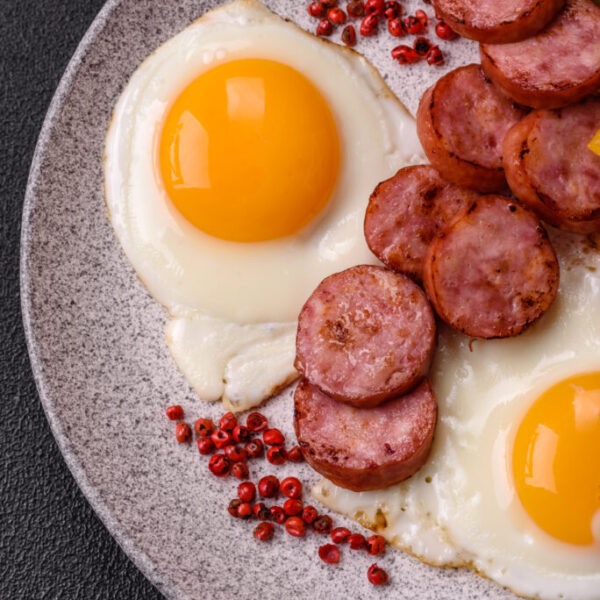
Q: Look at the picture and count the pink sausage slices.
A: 8